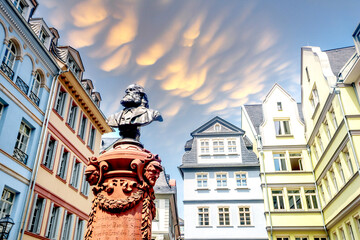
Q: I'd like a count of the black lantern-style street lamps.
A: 1